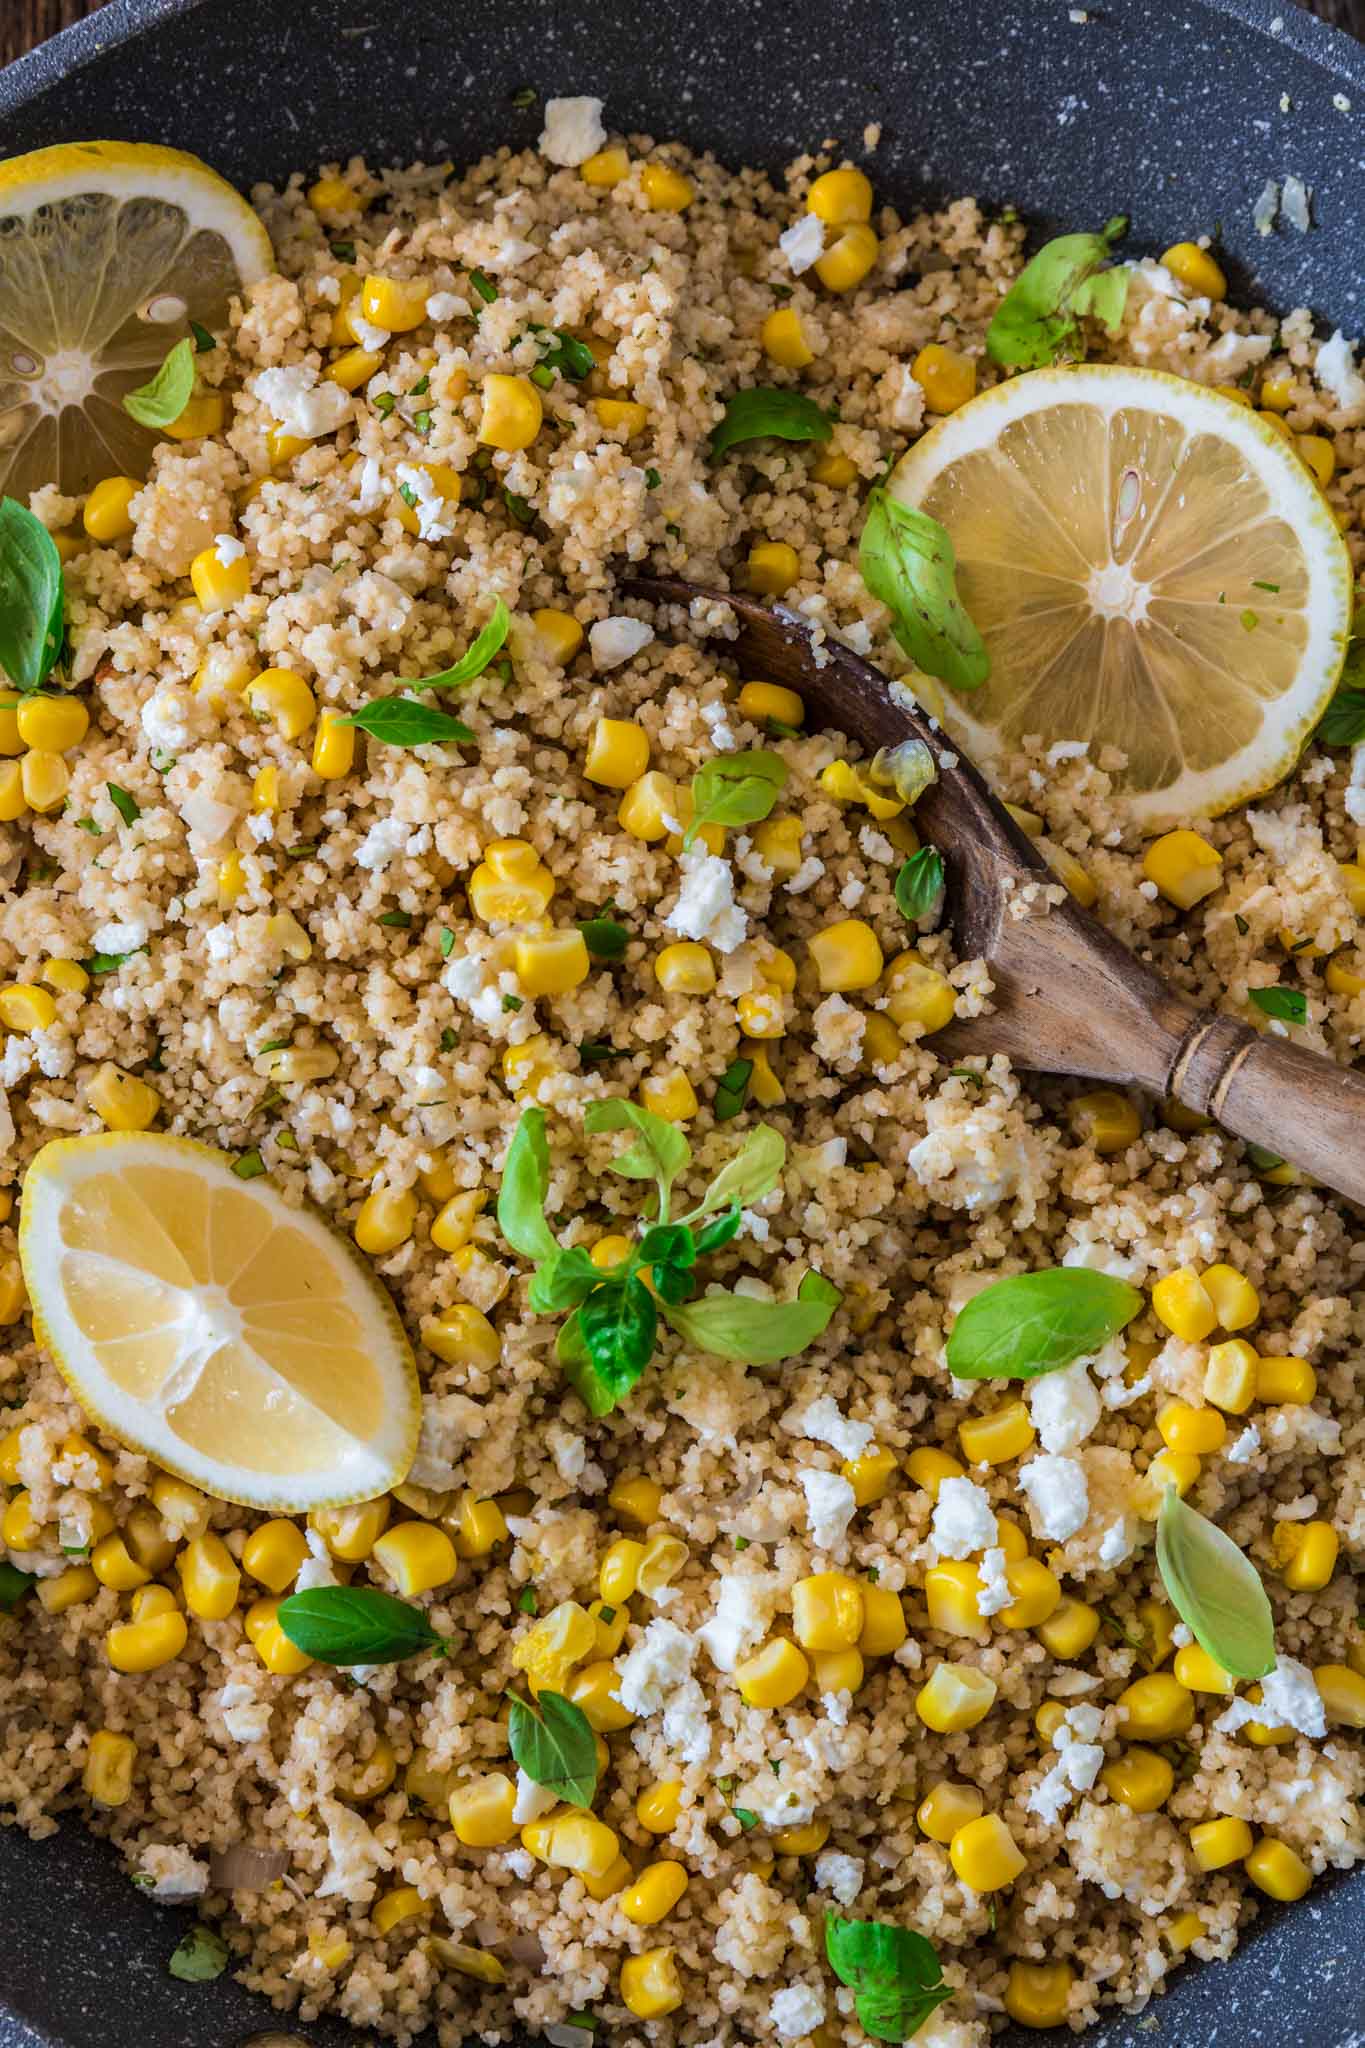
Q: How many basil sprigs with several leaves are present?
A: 1